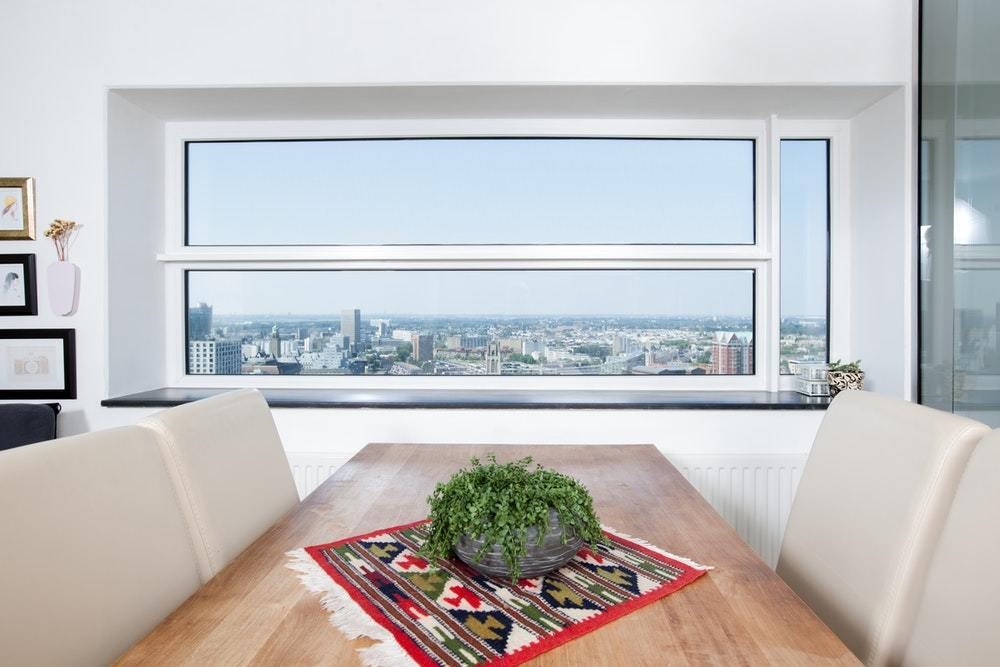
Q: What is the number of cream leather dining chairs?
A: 4